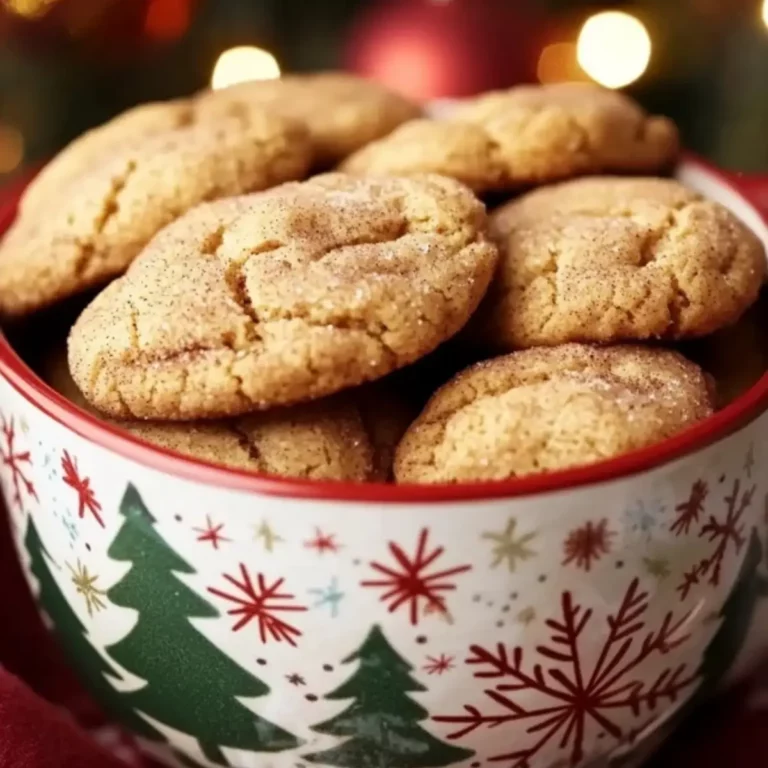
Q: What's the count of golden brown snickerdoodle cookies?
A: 7